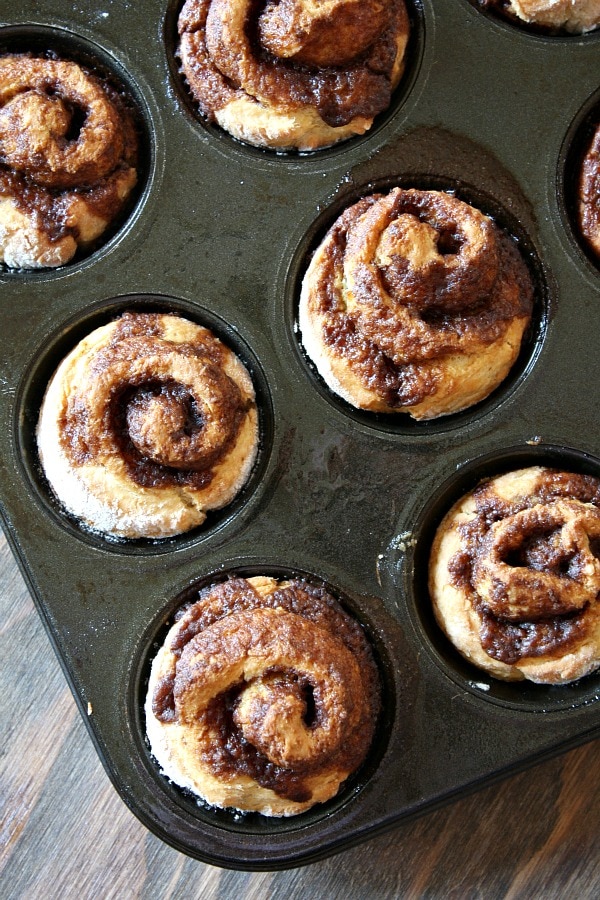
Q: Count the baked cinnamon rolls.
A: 8